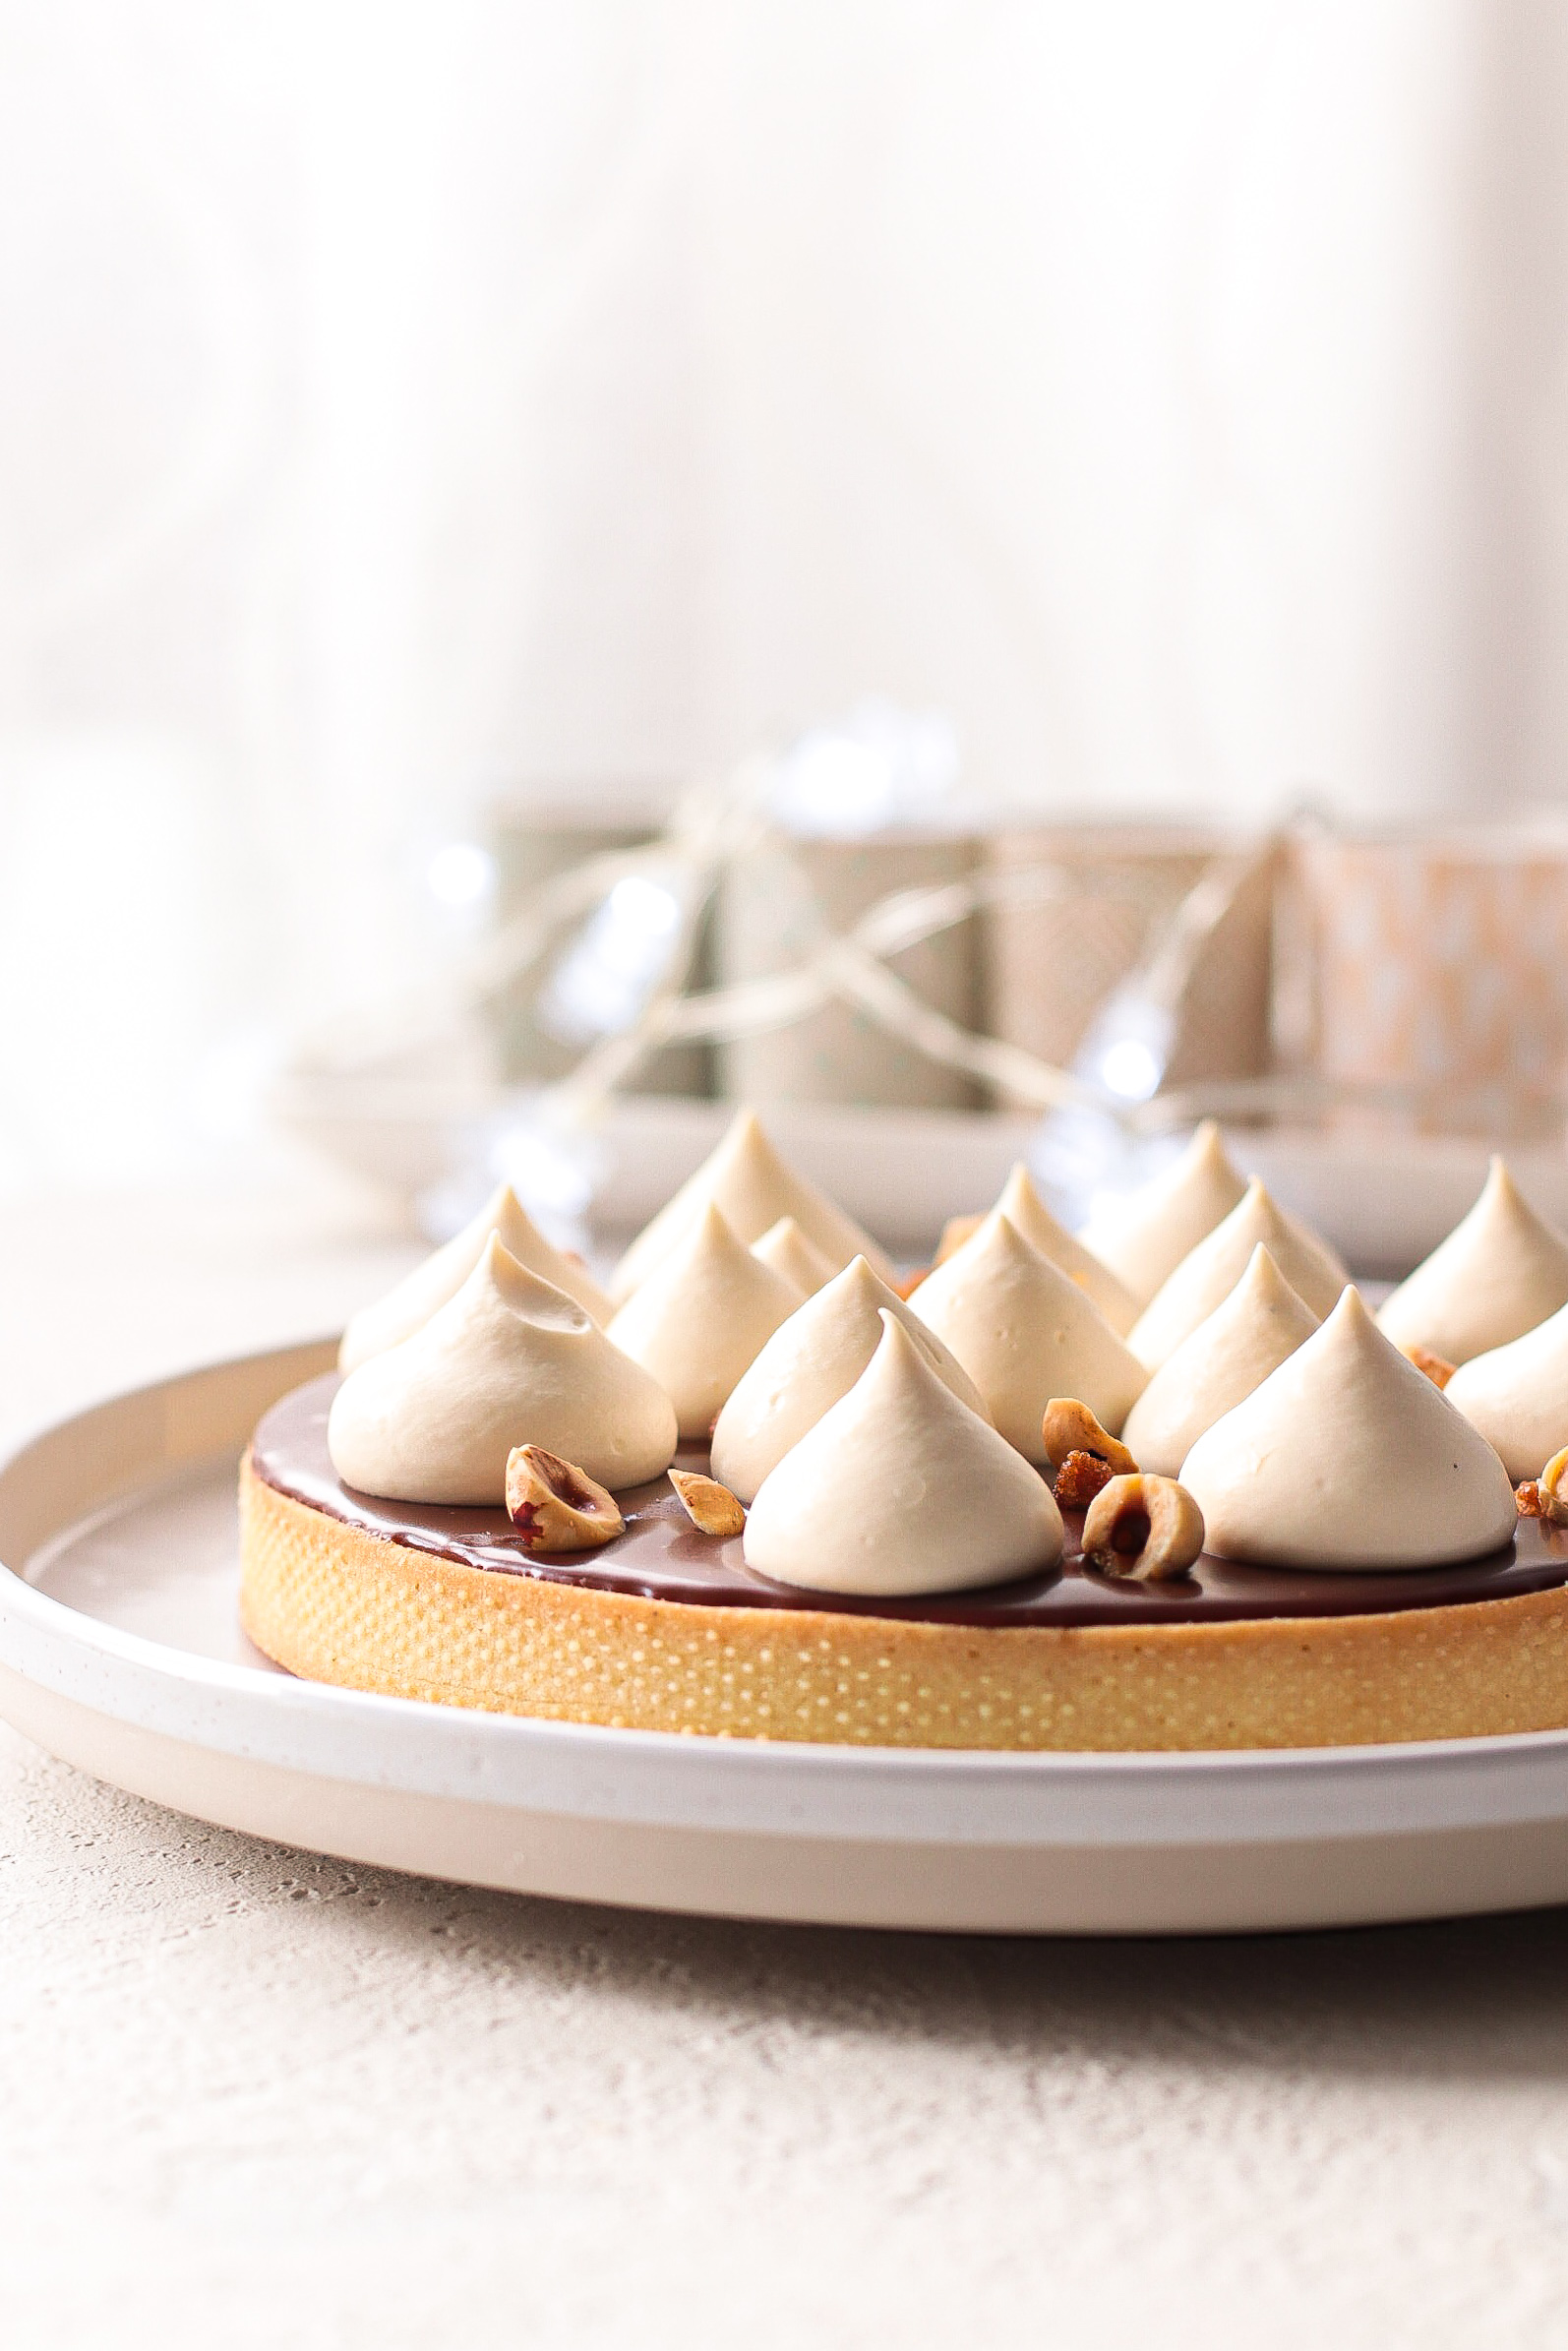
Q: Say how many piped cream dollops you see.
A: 15